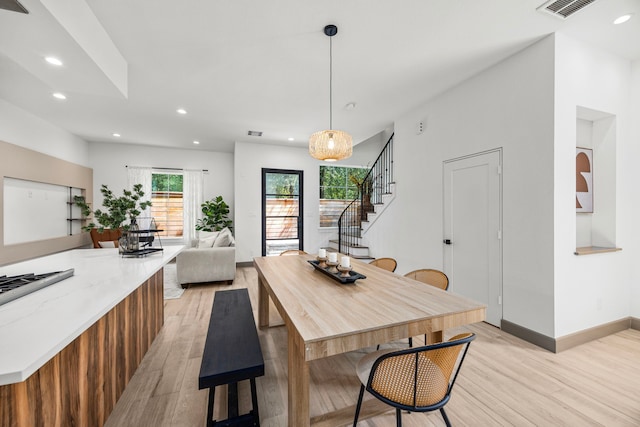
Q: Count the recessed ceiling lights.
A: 7